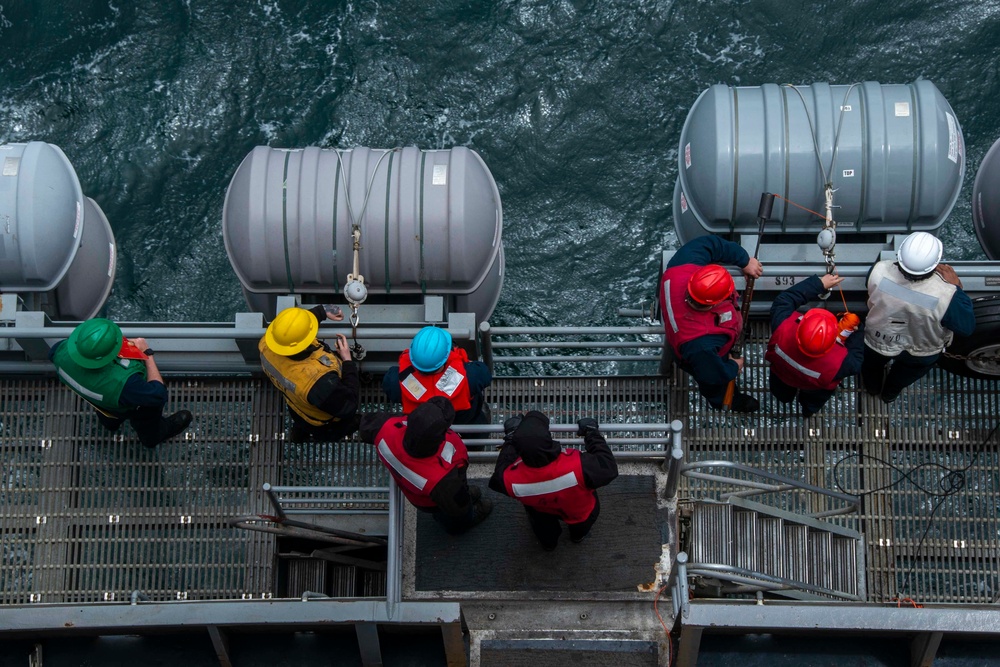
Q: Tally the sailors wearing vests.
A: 8